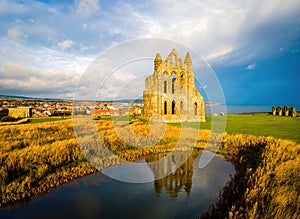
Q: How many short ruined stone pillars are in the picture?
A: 4